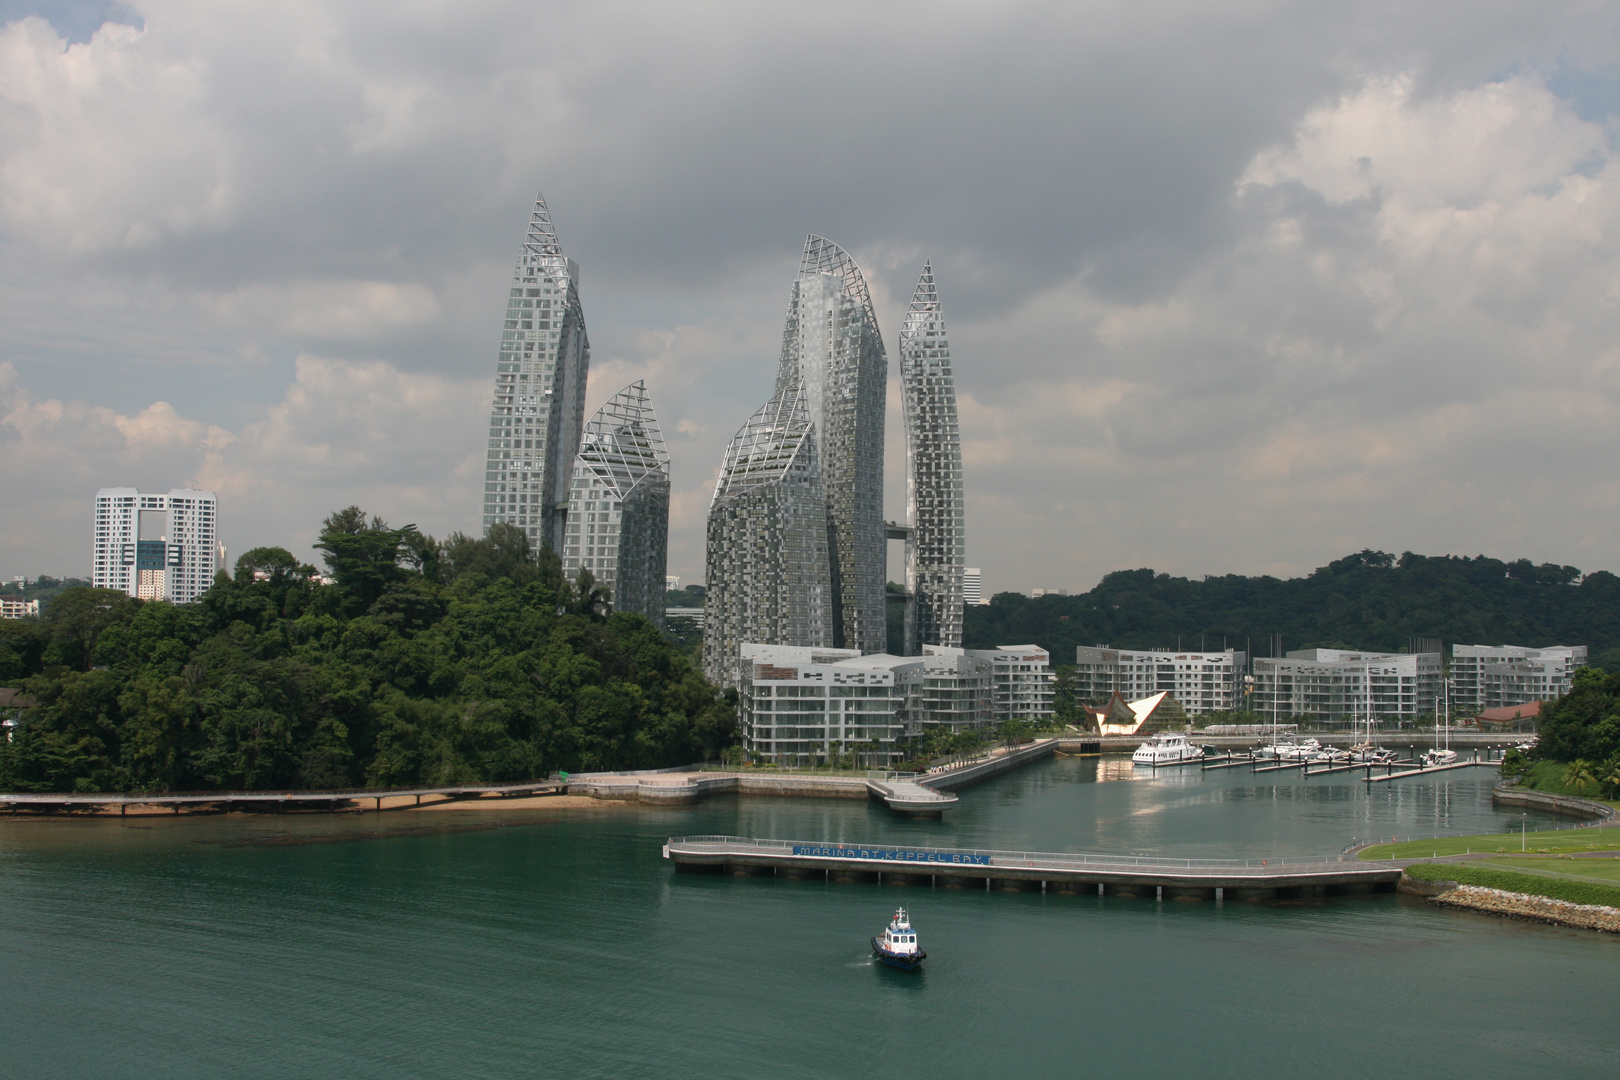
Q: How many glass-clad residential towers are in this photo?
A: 5